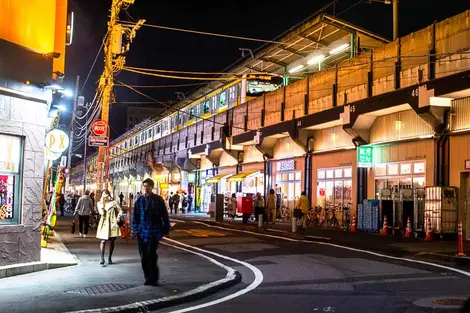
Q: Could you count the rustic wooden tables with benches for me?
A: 0